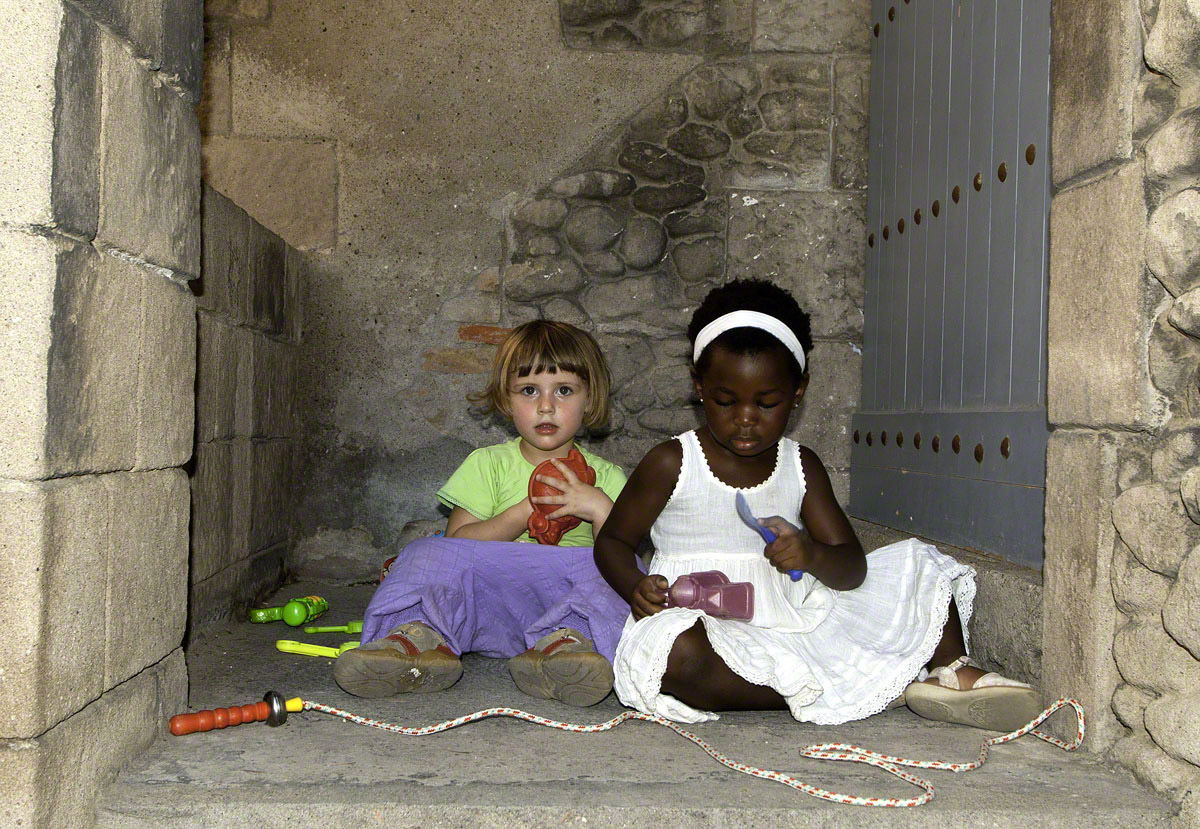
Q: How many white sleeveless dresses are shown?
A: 1